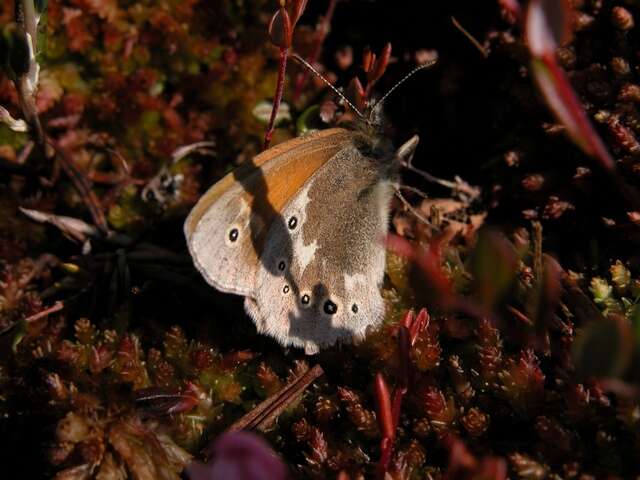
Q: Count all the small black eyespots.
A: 7